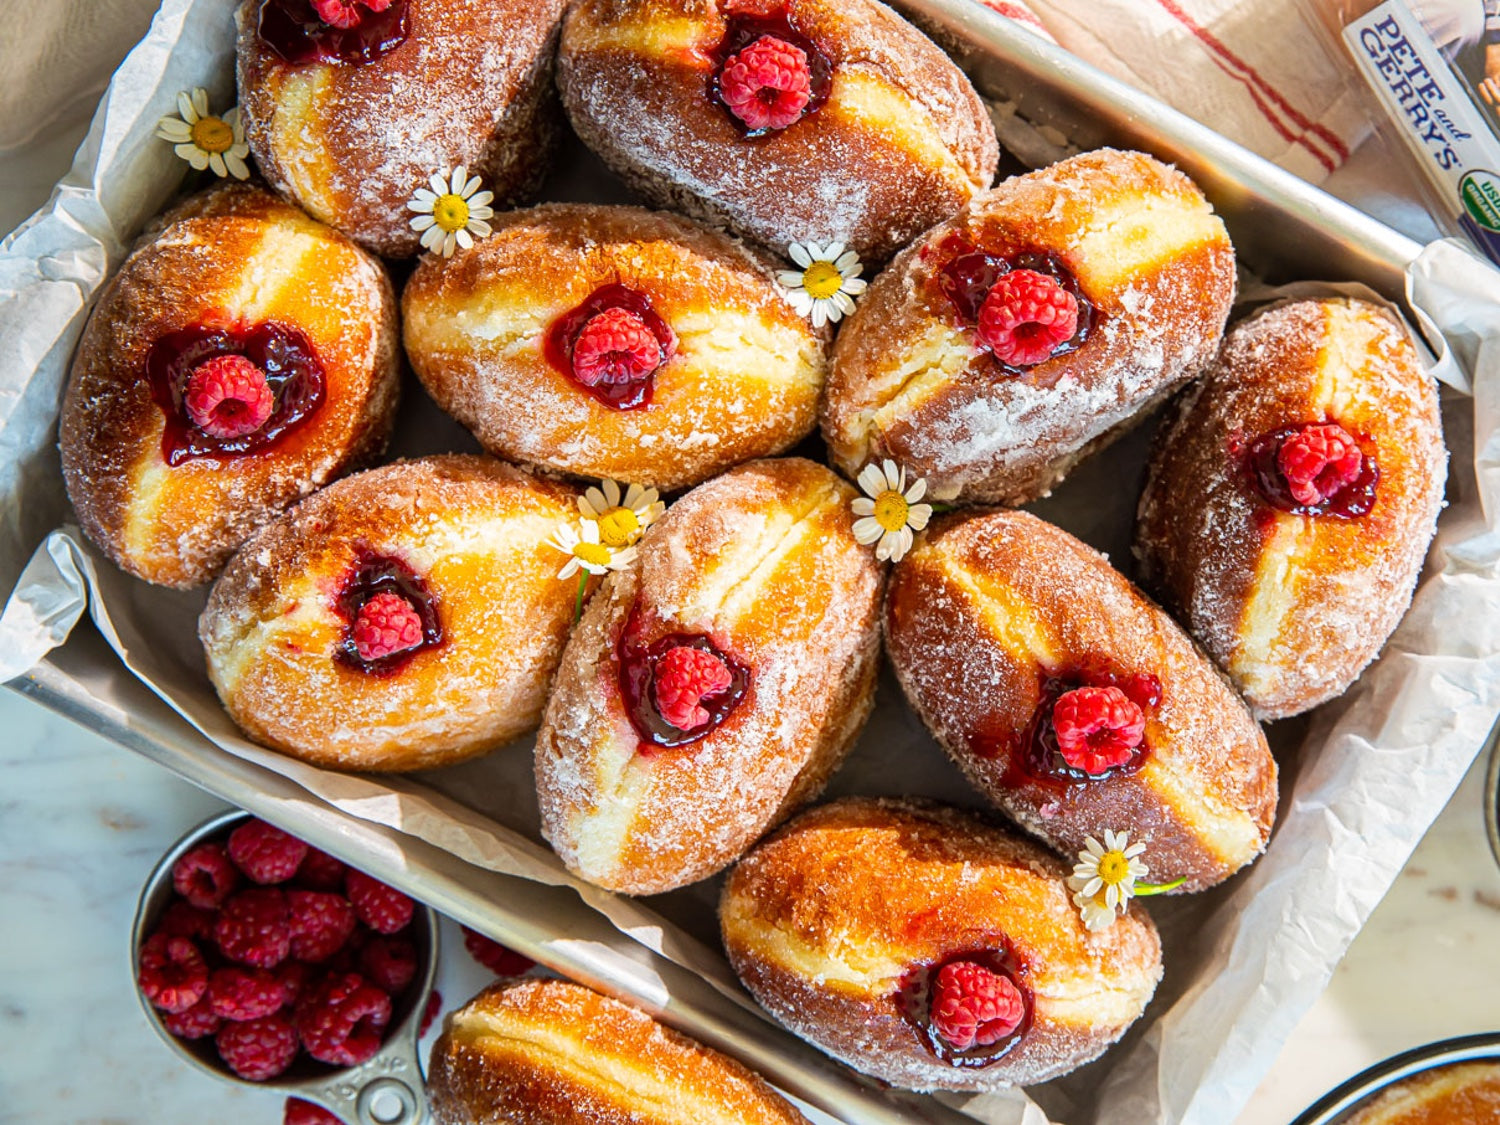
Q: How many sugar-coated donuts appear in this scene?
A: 11